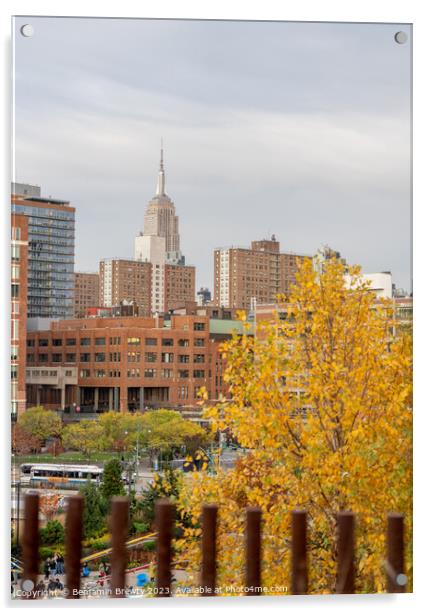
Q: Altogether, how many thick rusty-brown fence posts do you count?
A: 9